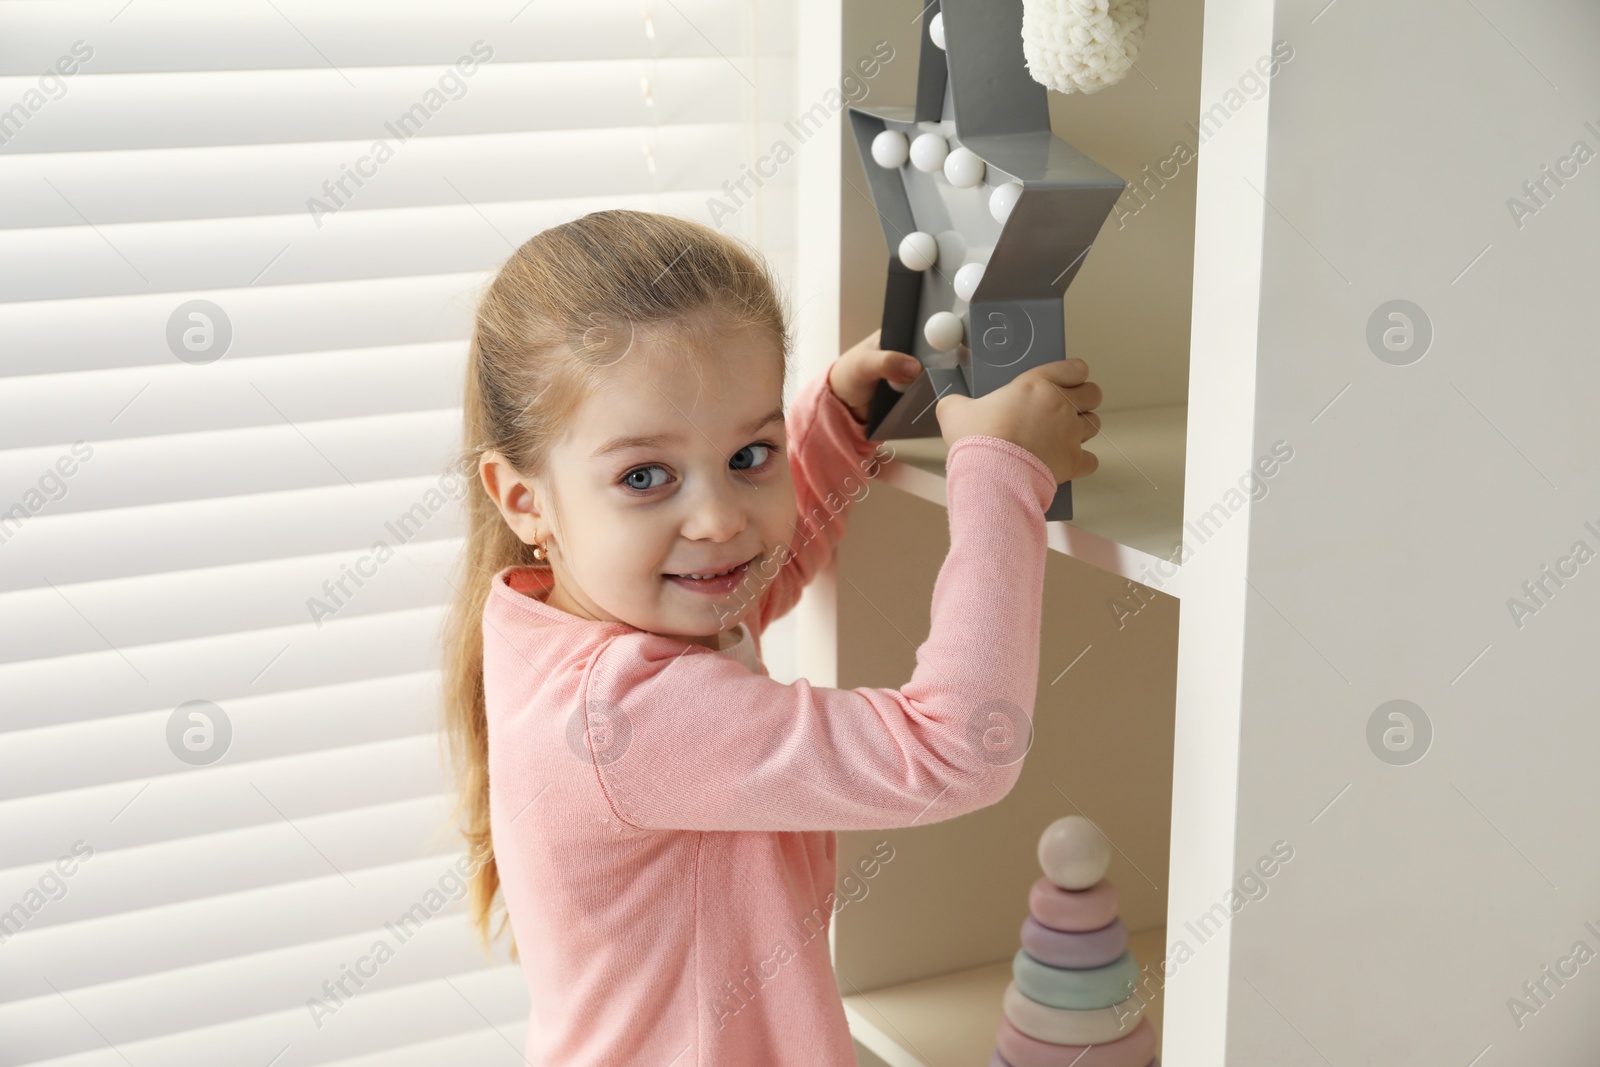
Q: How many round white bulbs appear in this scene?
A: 8